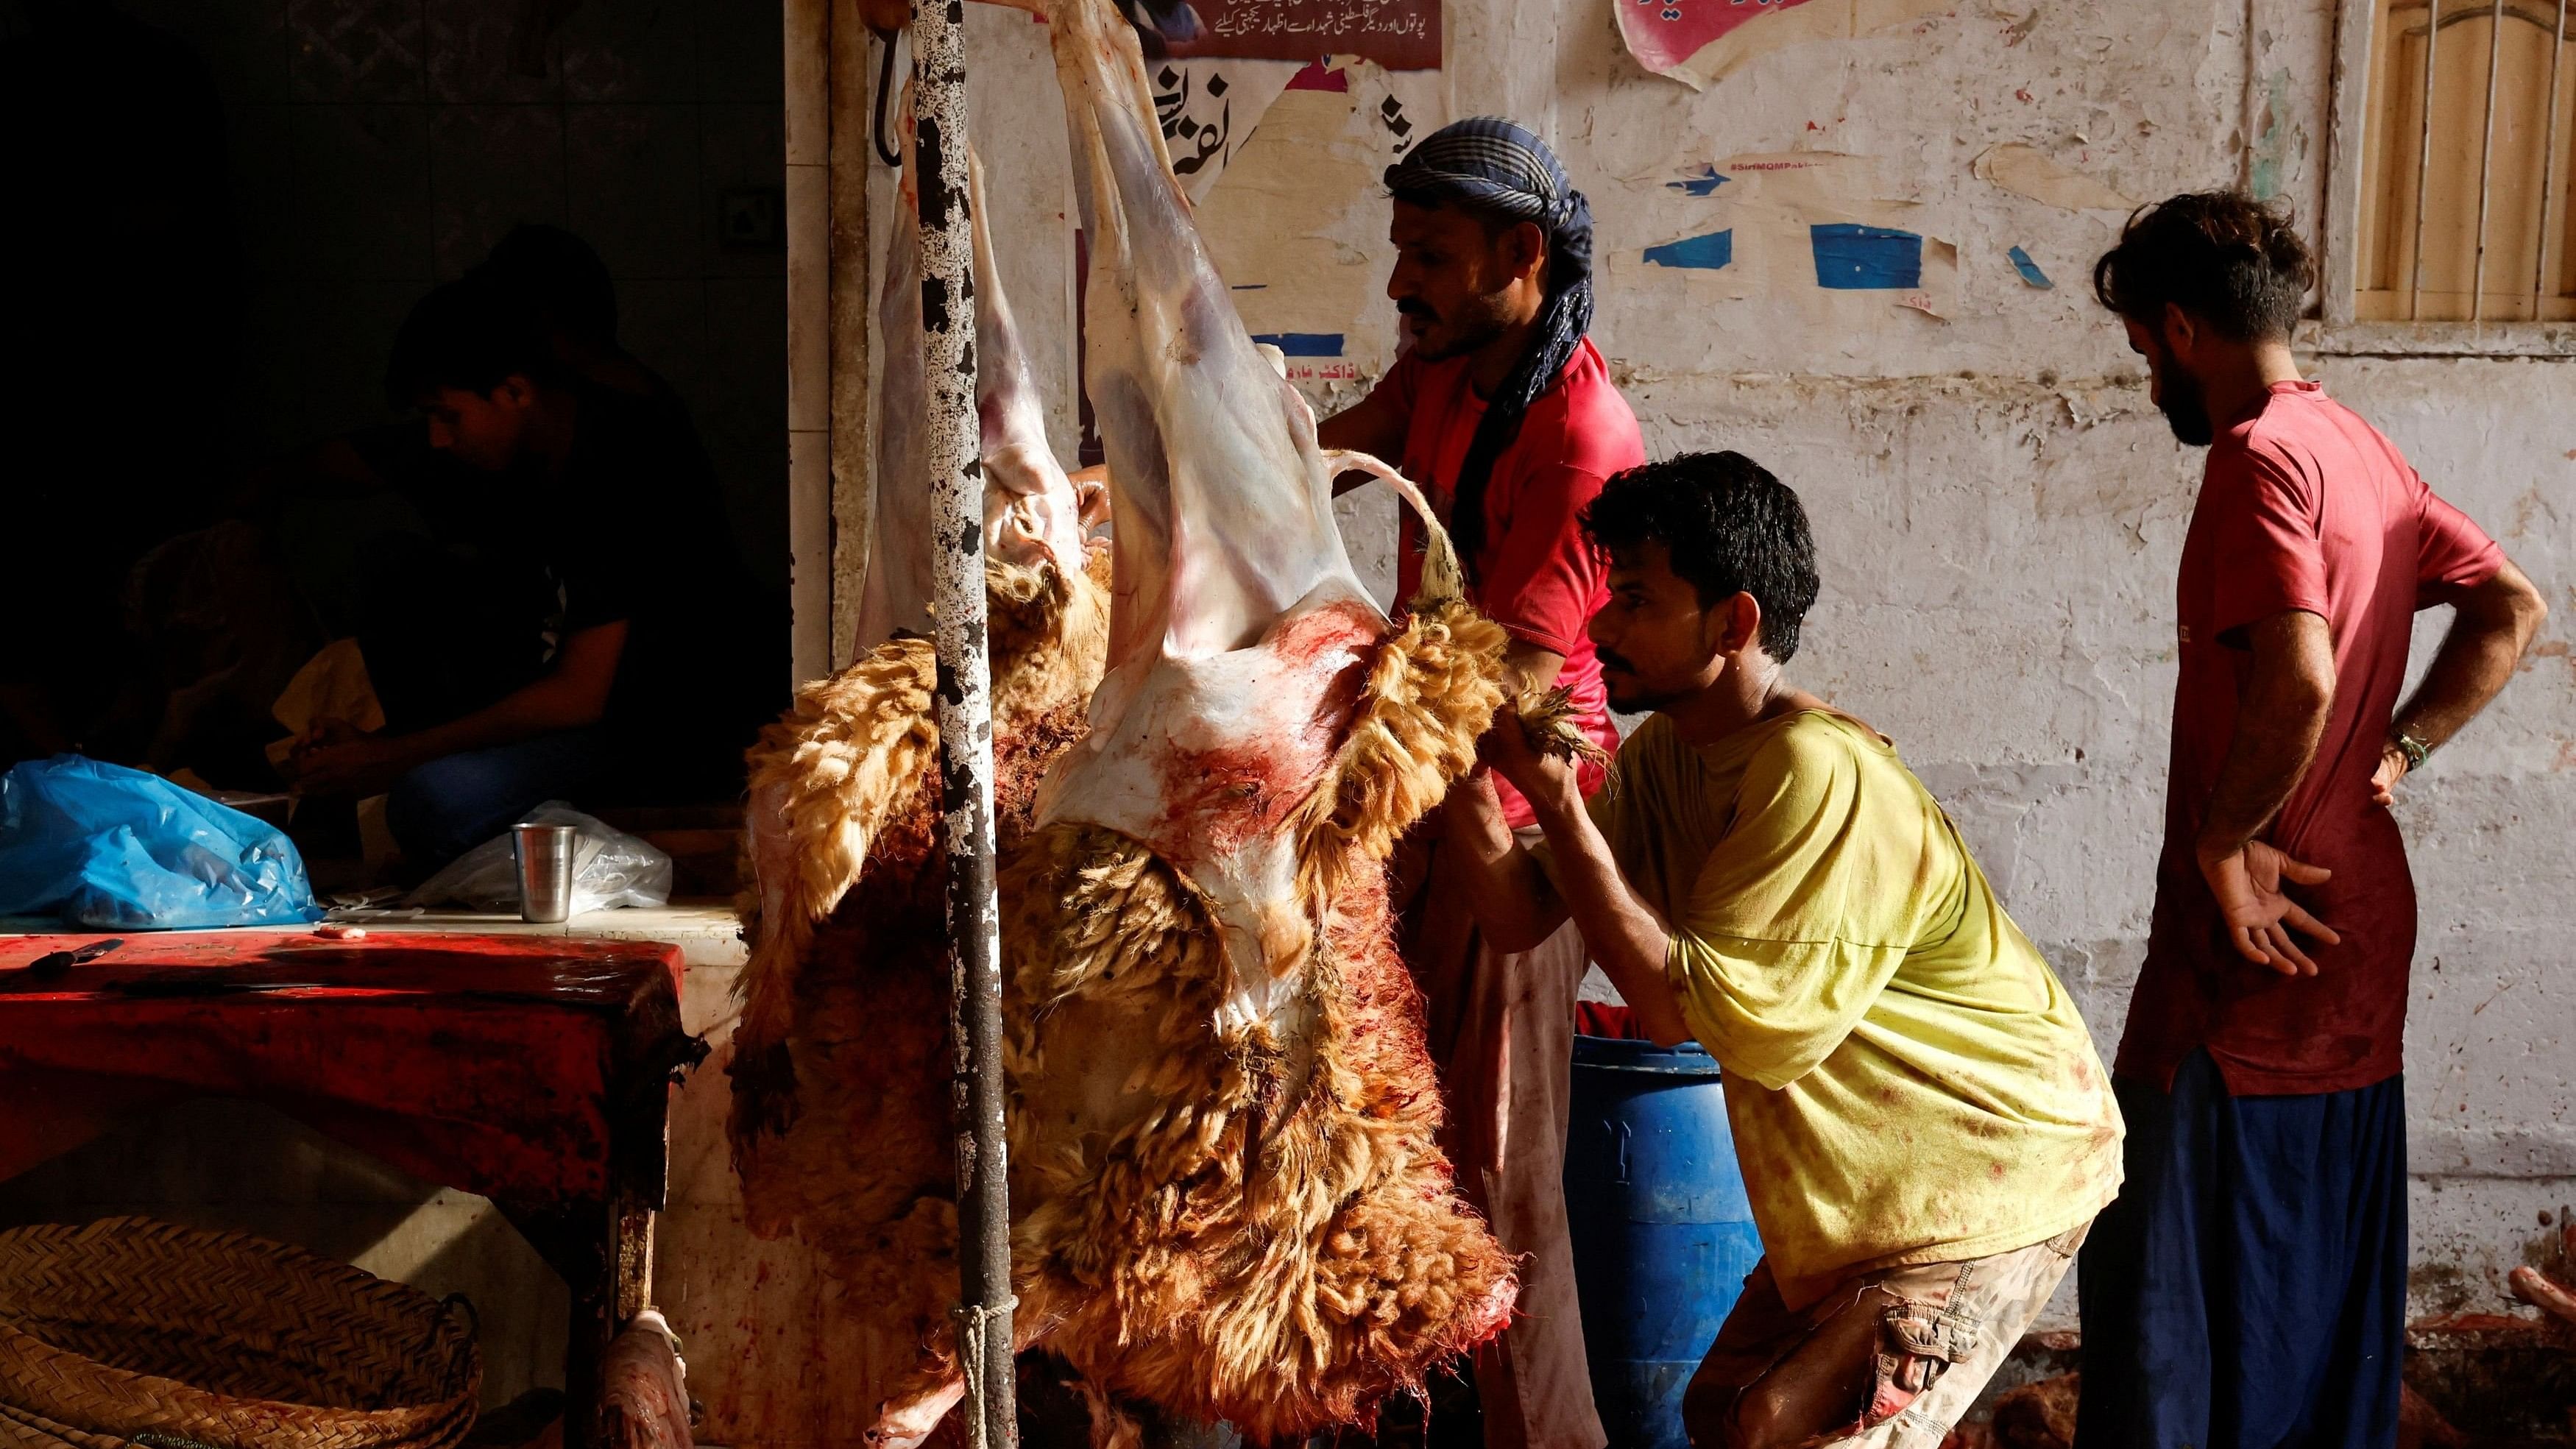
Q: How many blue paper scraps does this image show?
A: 5